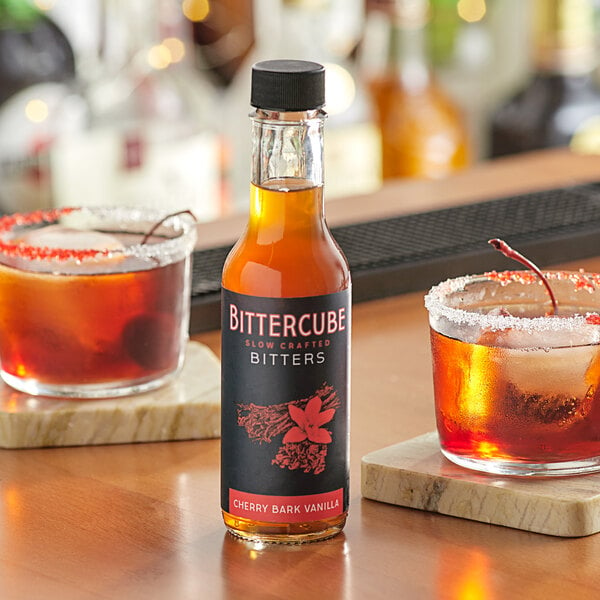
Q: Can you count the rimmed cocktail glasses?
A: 2